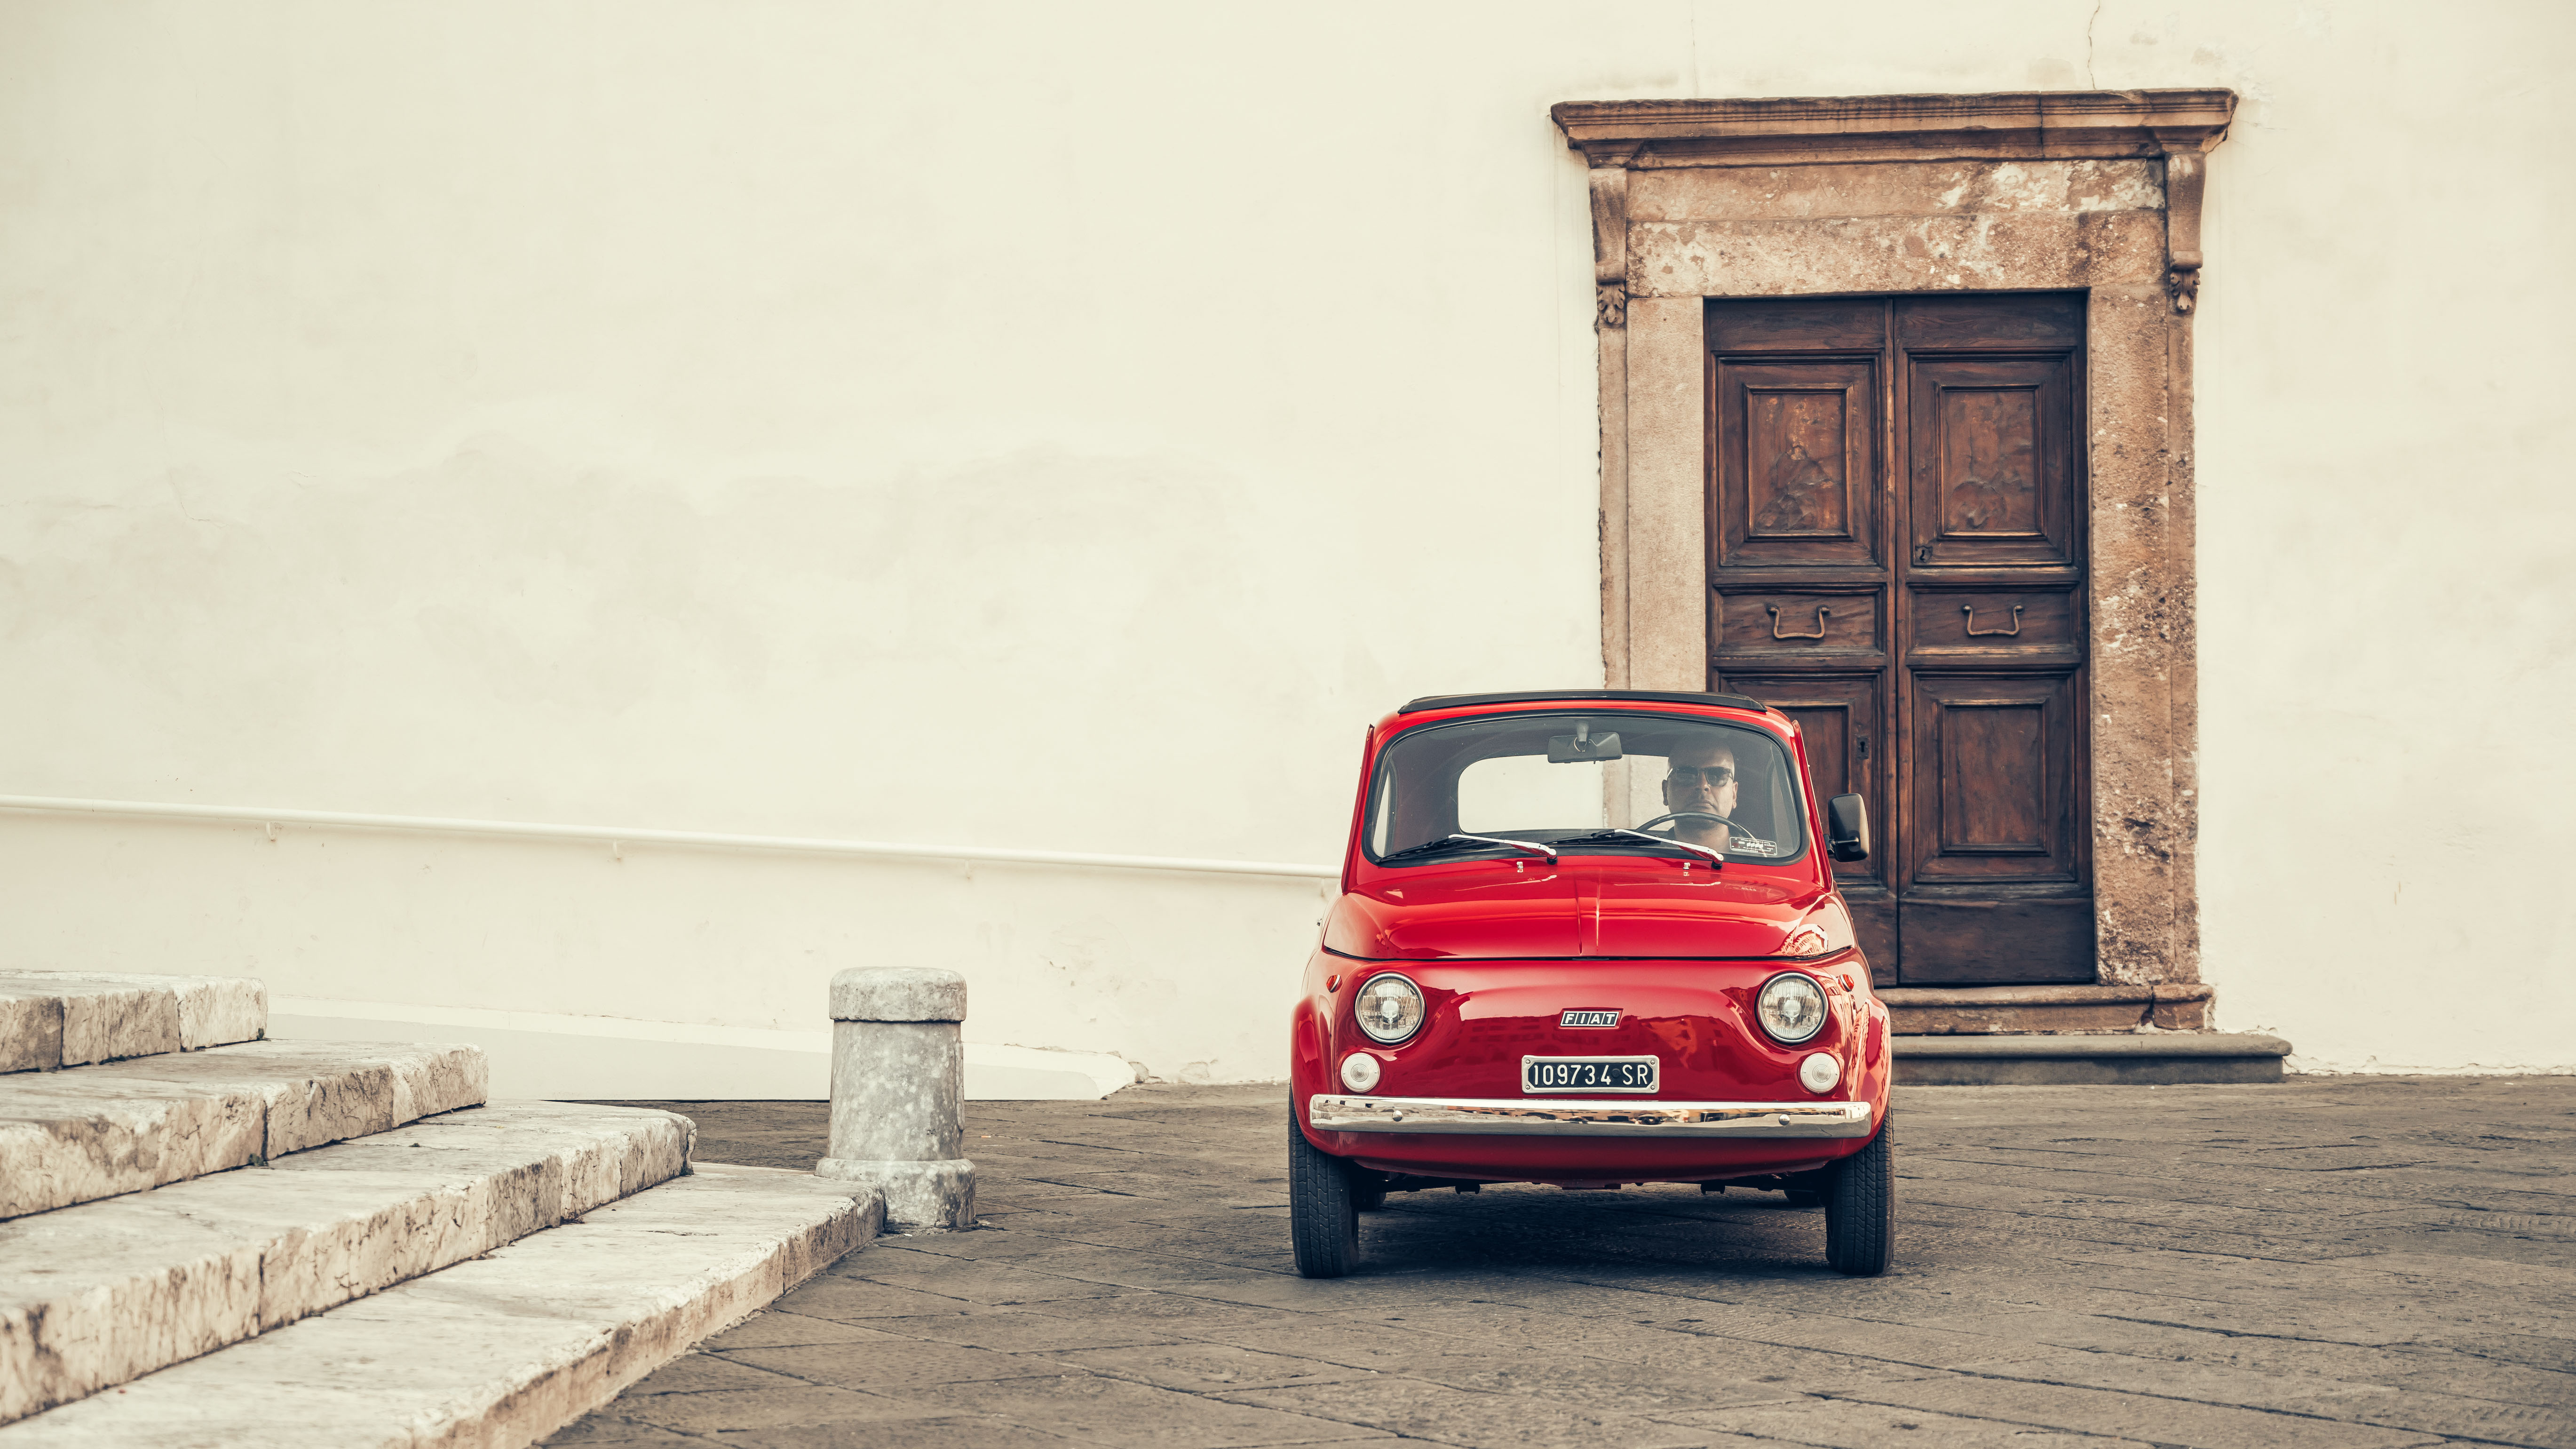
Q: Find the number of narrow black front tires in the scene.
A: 2